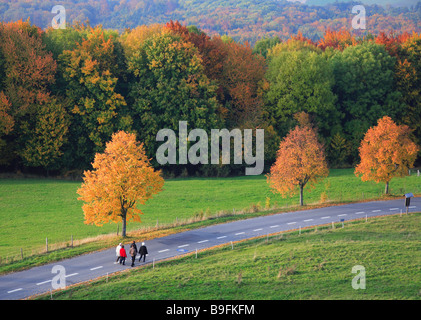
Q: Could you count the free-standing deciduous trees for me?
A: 3